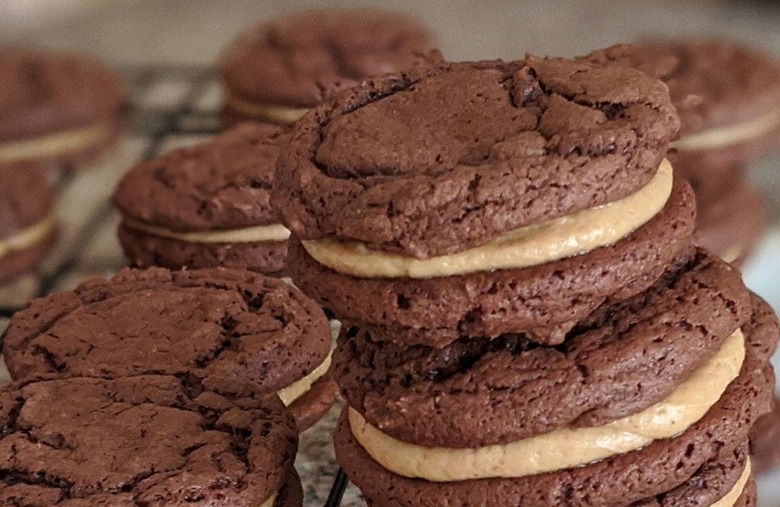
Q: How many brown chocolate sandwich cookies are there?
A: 11